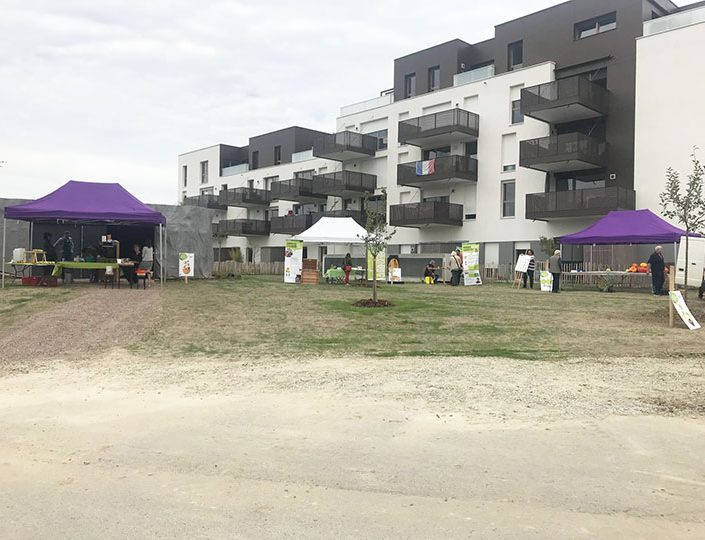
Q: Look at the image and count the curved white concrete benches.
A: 0